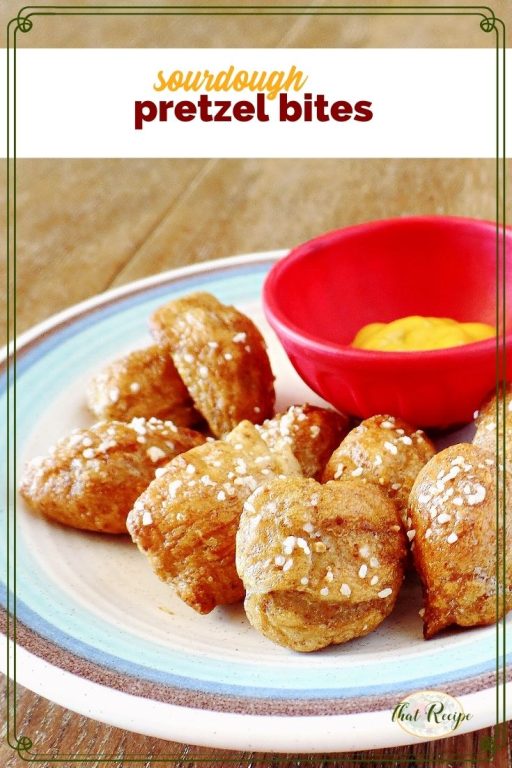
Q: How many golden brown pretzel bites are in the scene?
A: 9